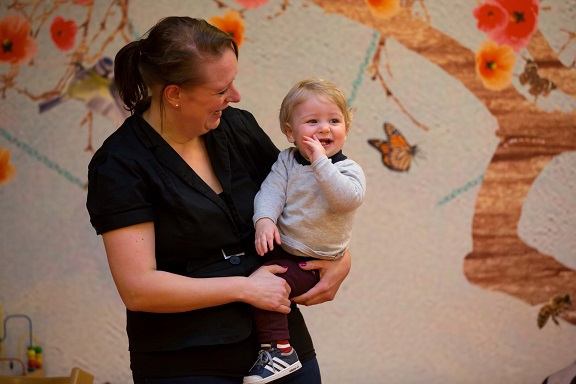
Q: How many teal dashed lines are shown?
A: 3